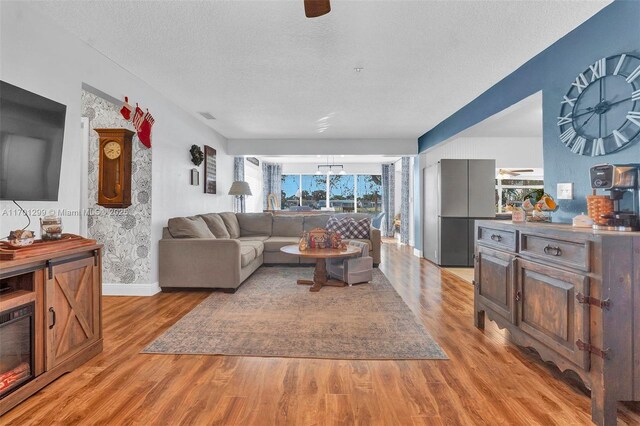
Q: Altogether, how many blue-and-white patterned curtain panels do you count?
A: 4